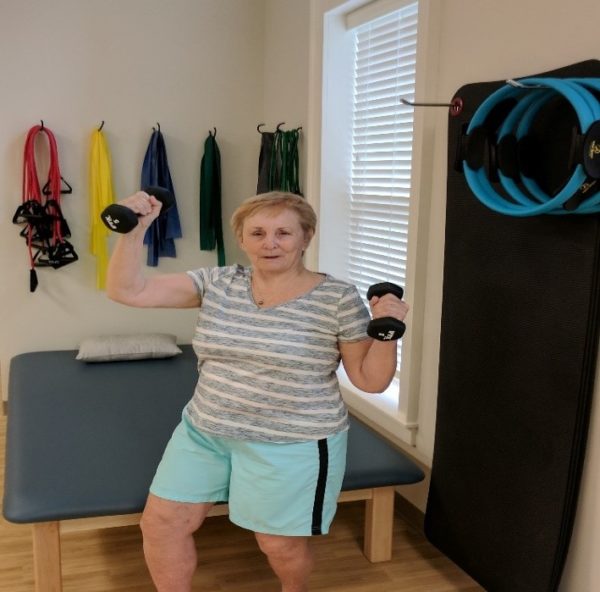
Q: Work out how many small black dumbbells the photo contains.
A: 2